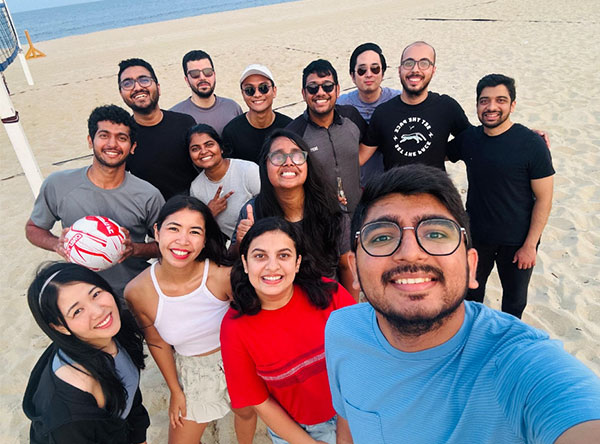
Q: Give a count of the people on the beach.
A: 14